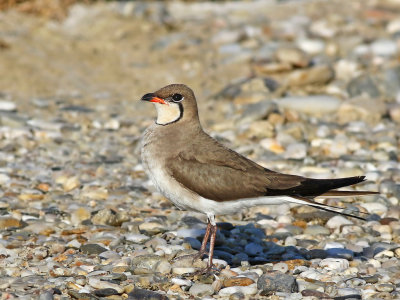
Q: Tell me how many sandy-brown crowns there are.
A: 1